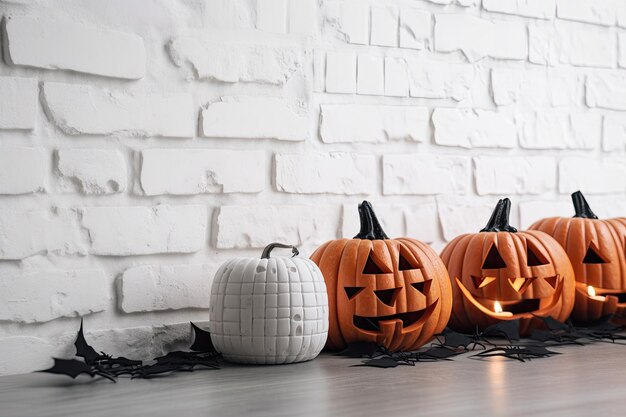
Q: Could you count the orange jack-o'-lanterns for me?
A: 3